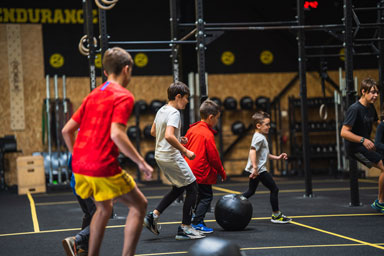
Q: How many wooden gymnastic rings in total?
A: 5